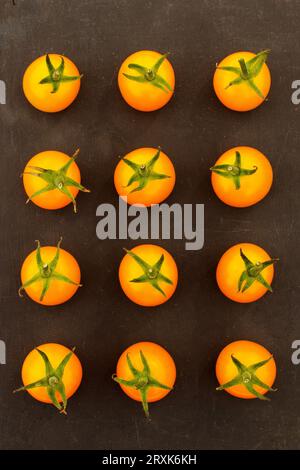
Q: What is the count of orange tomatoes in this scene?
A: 12